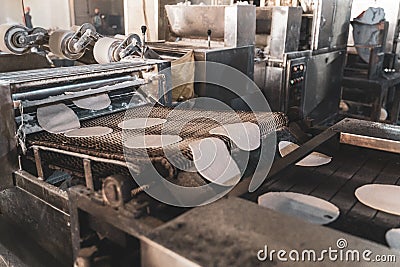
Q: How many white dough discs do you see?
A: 11